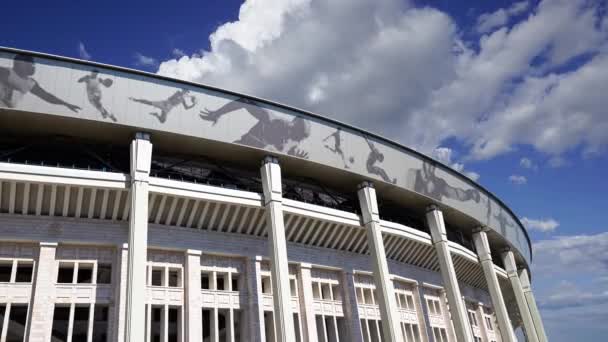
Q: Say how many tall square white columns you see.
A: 7